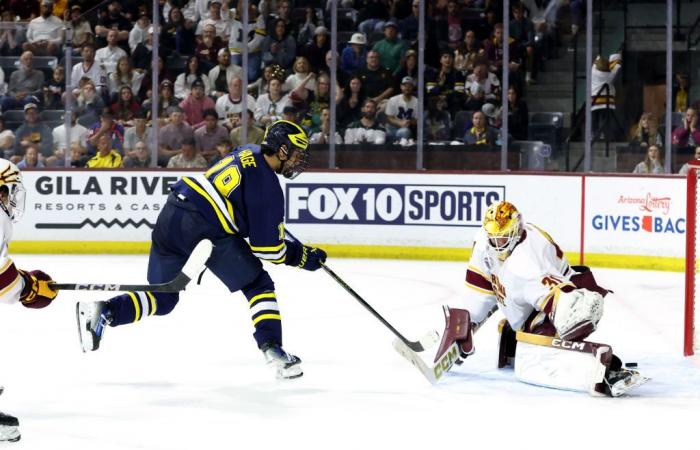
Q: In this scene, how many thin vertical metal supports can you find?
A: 8